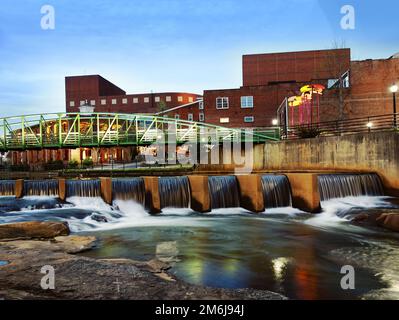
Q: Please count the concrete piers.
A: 7